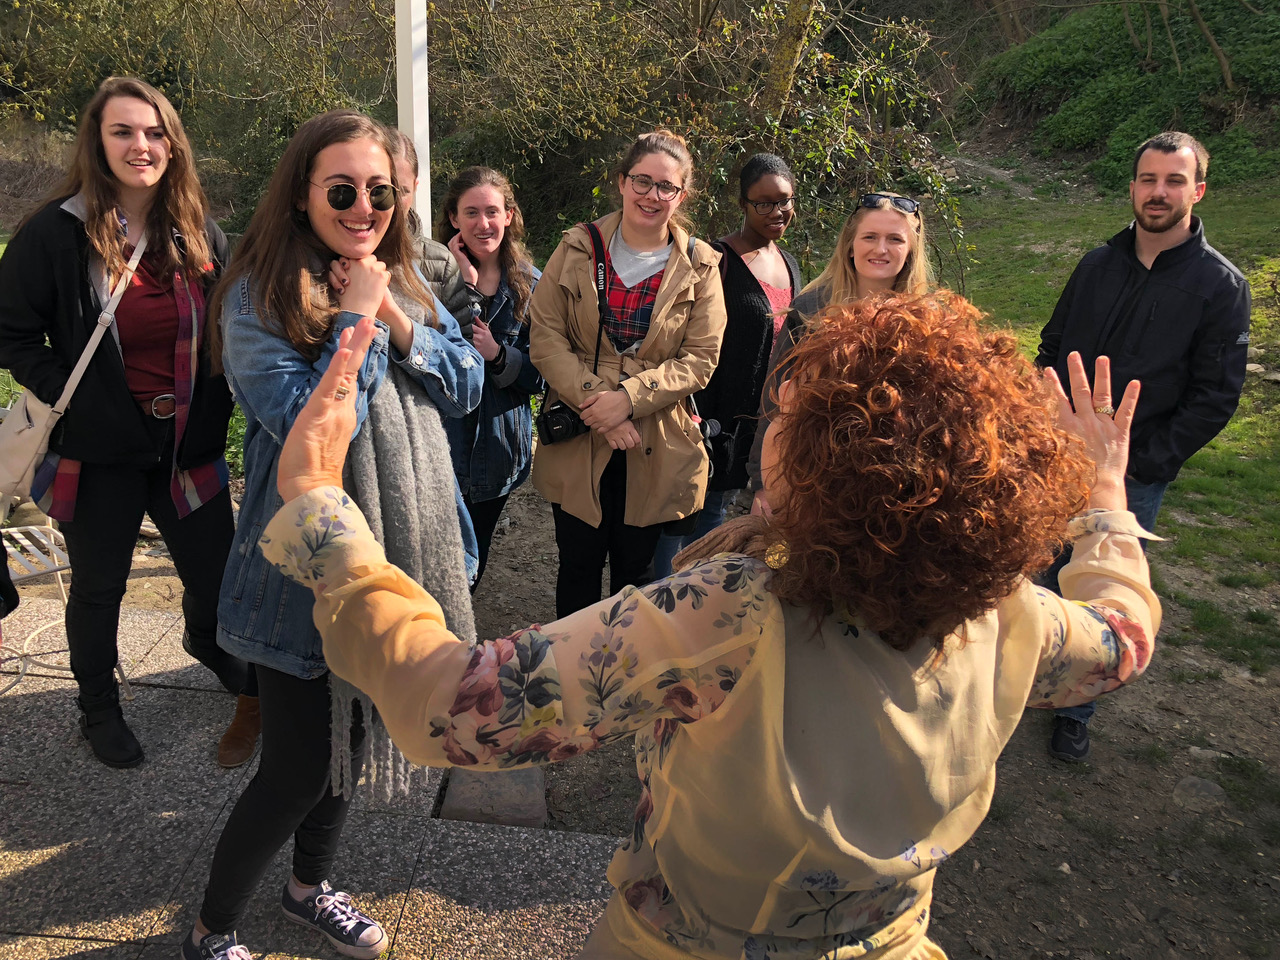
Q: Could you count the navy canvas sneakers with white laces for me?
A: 2